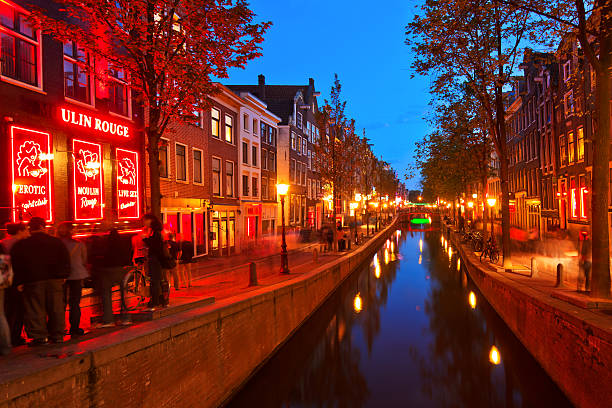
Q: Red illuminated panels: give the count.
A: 3